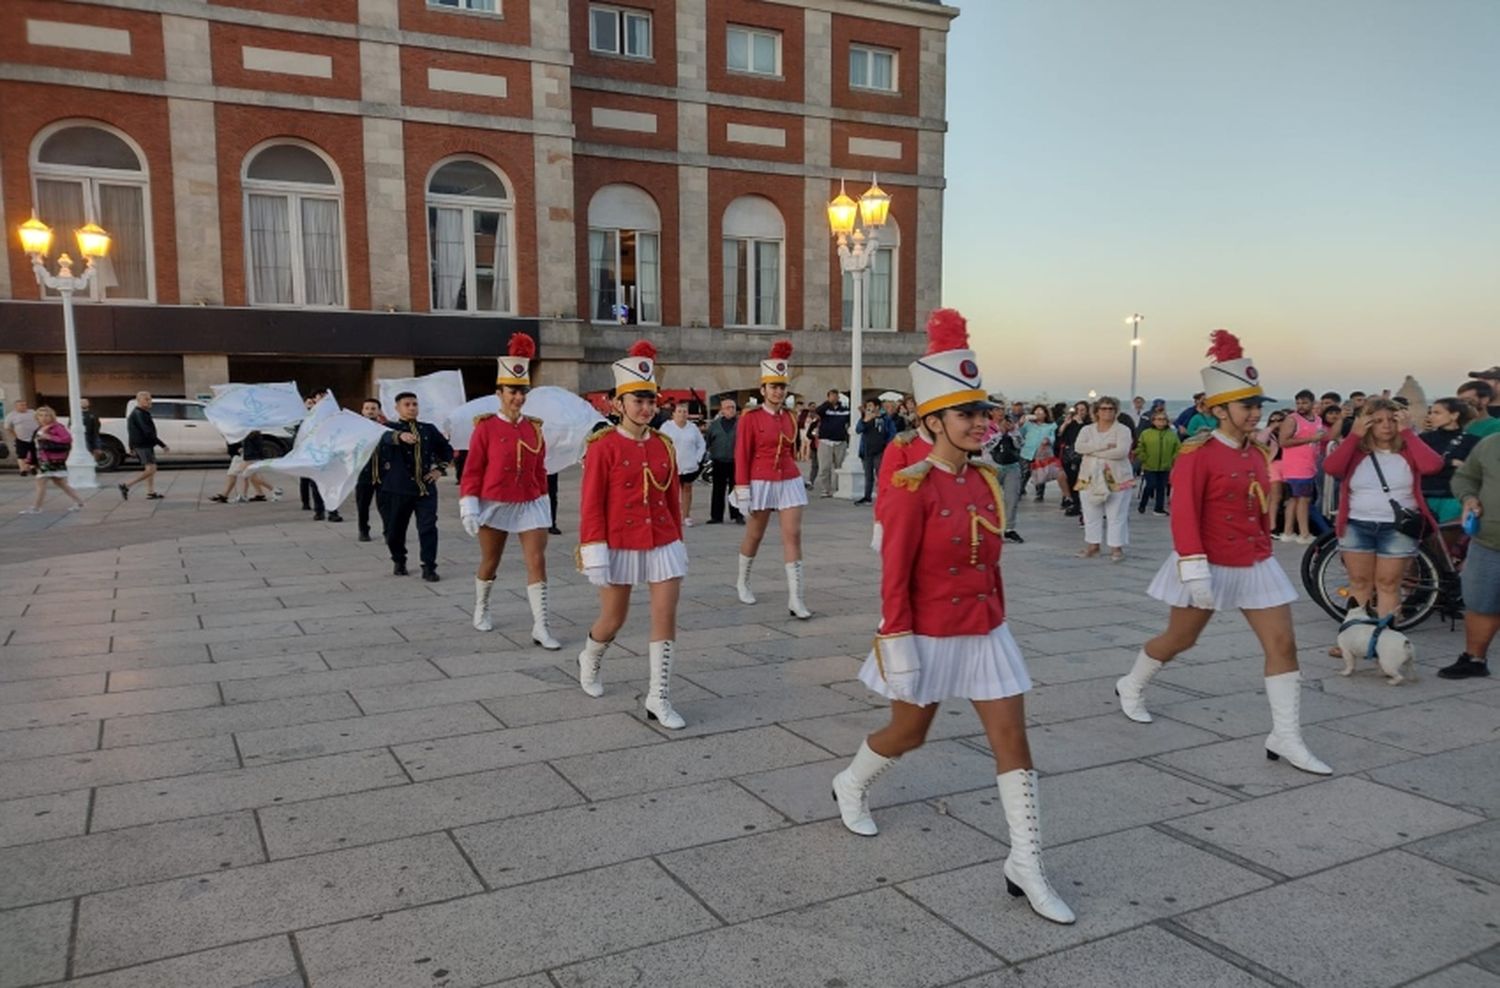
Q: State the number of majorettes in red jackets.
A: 6